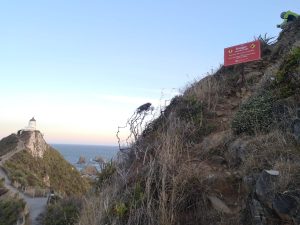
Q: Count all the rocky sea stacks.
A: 3